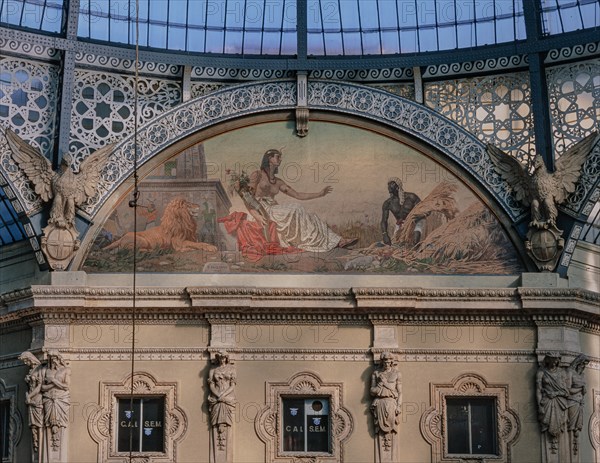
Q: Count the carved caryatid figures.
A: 6